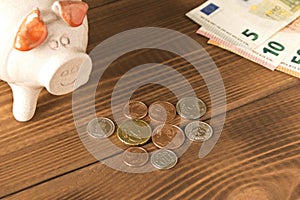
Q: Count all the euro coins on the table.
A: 9